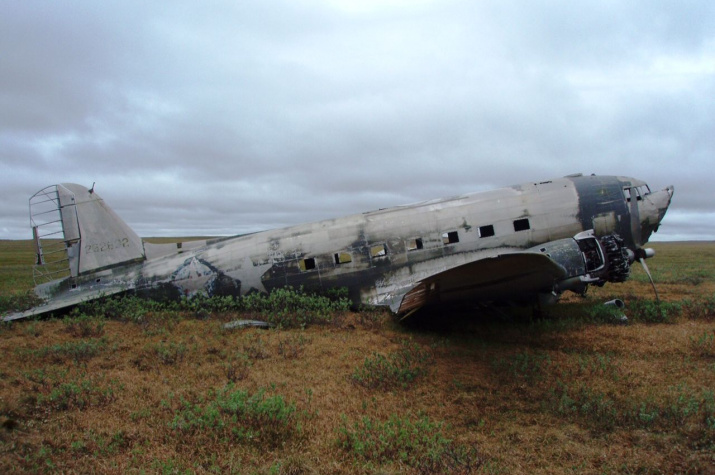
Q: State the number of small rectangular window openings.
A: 7